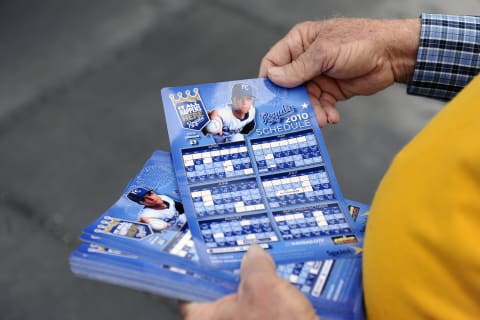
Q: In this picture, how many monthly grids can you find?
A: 6